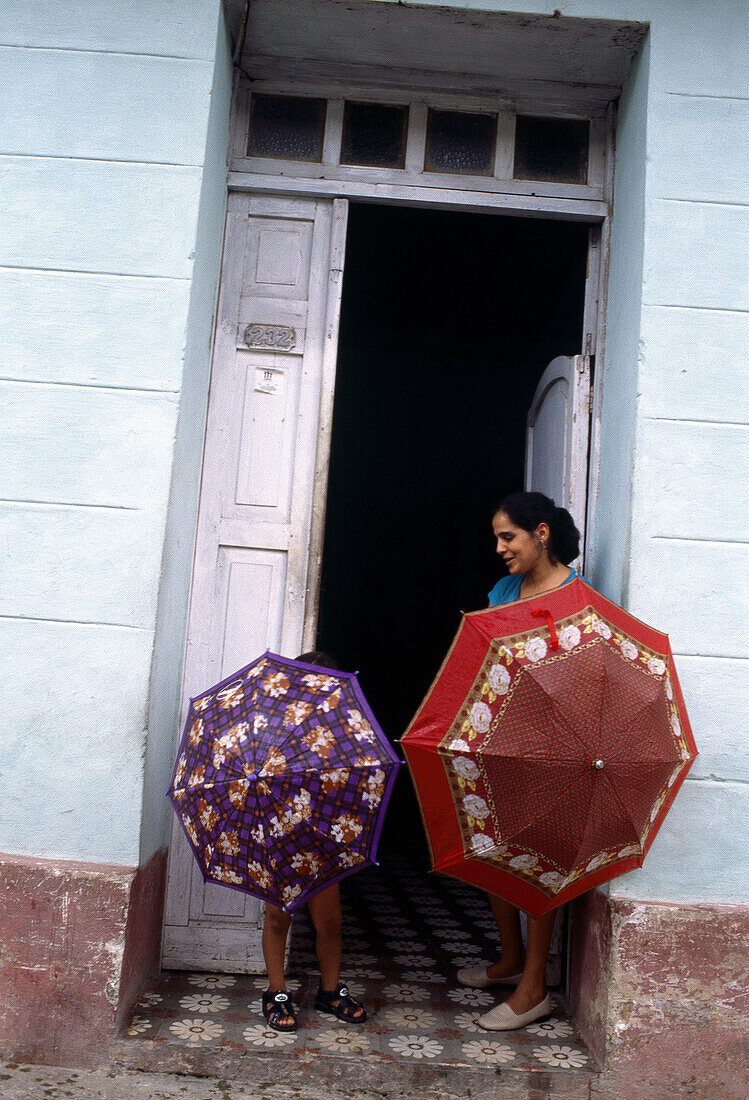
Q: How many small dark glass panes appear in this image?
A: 4